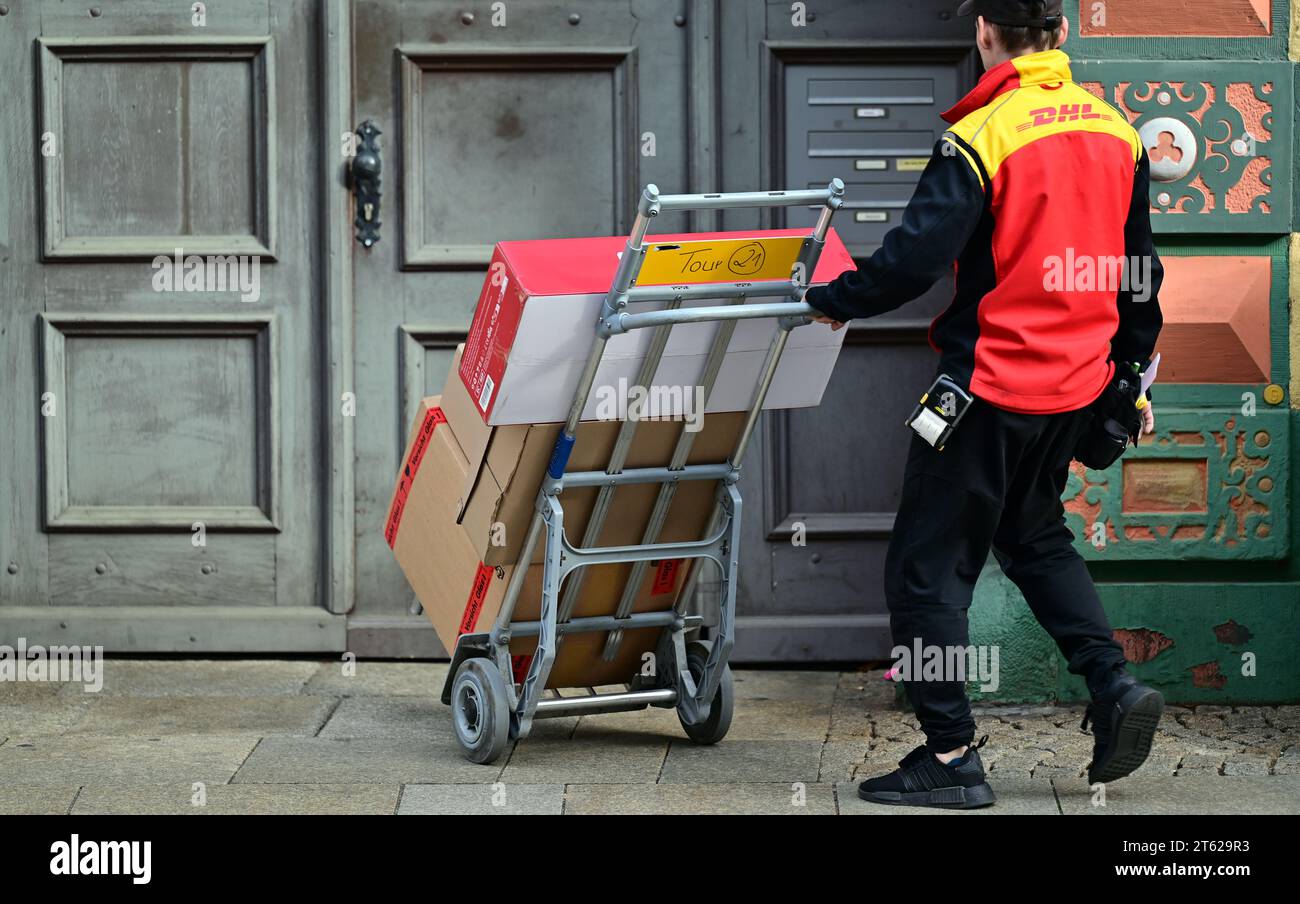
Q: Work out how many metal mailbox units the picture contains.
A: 3